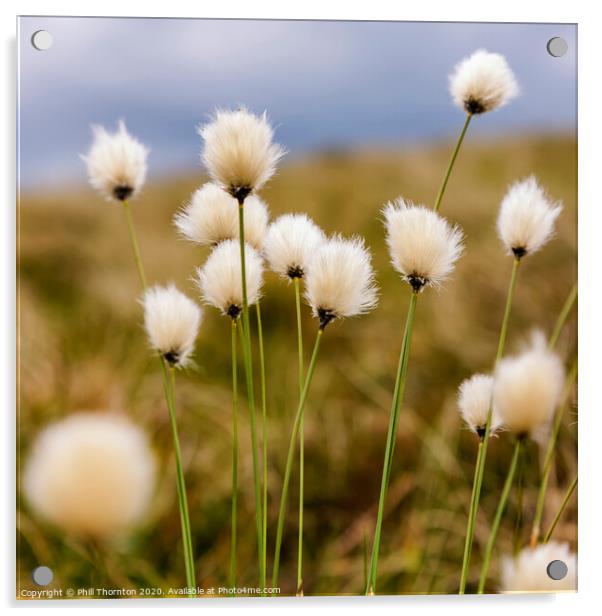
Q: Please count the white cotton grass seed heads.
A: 14